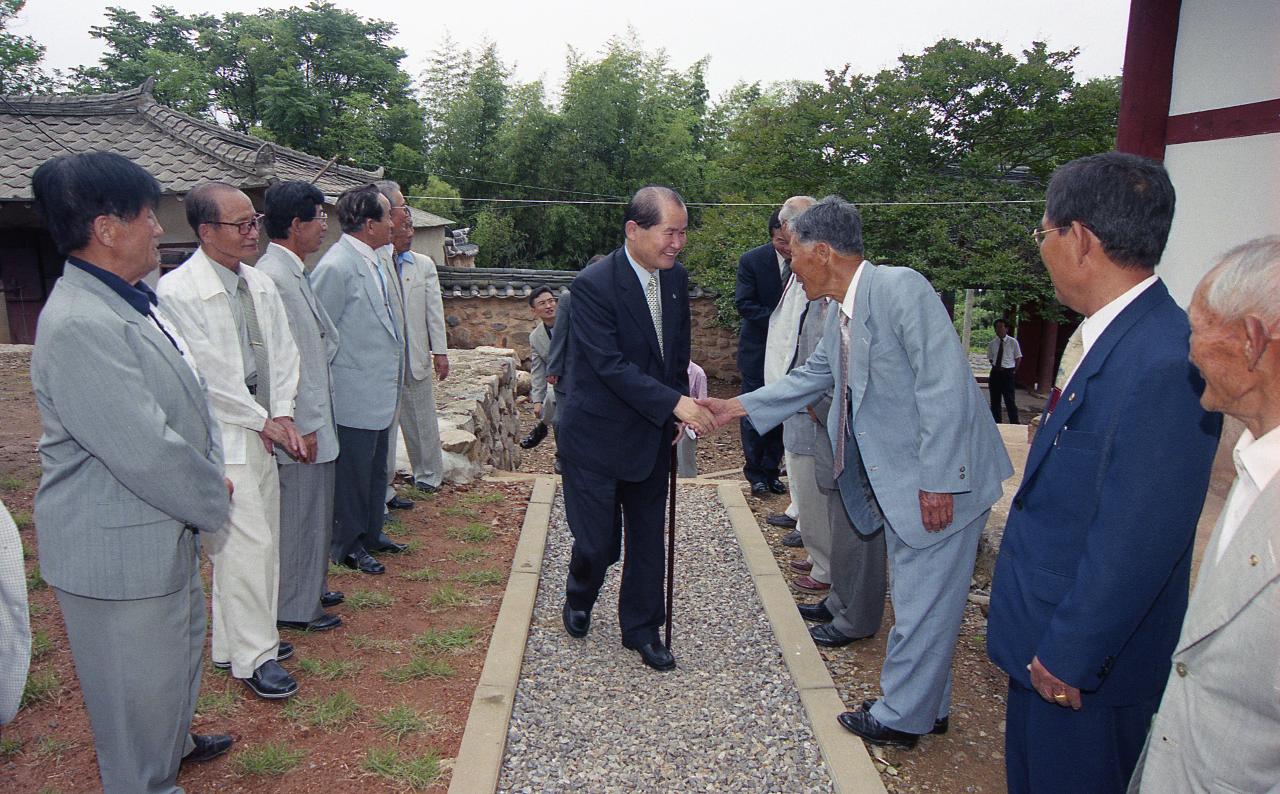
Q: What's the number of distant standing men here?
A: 1